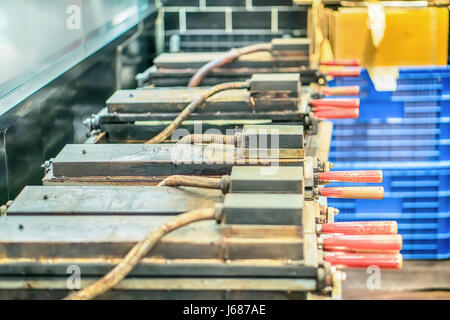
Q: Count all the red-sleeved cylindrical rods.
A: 10